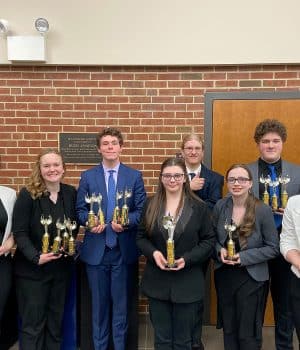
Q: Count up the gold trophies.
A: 13